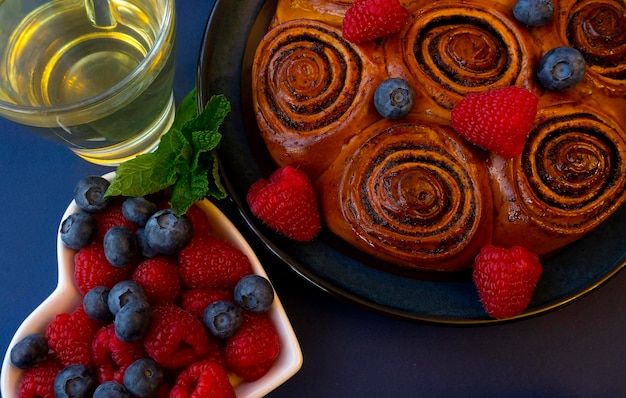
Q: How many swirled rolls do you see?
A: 5